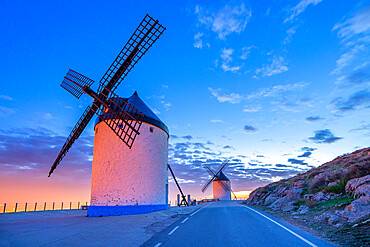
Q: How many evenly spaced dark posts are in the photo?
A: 10